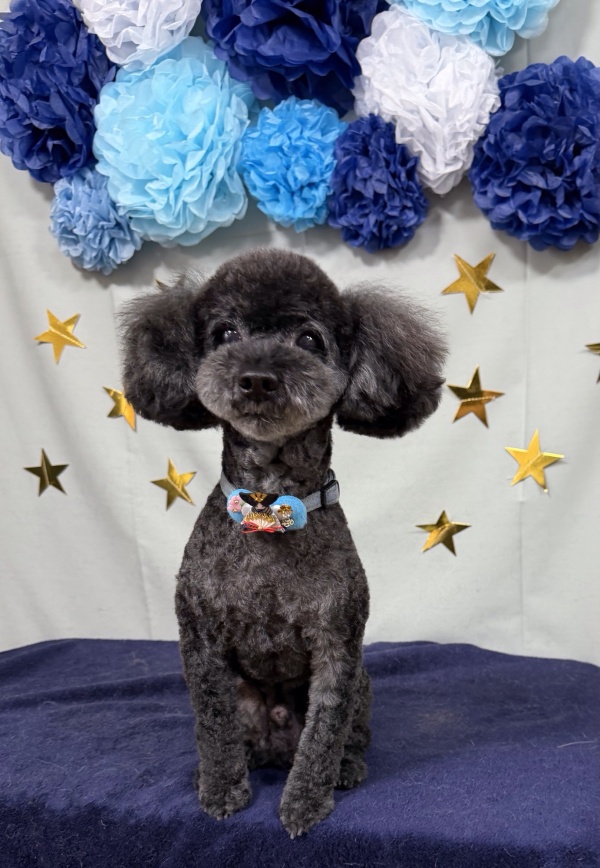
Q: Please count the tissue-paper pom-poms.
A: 10